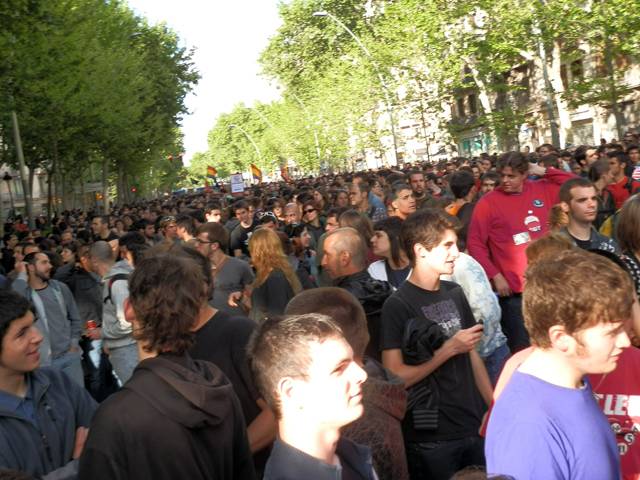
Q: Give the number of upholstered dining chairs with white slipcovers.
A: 0